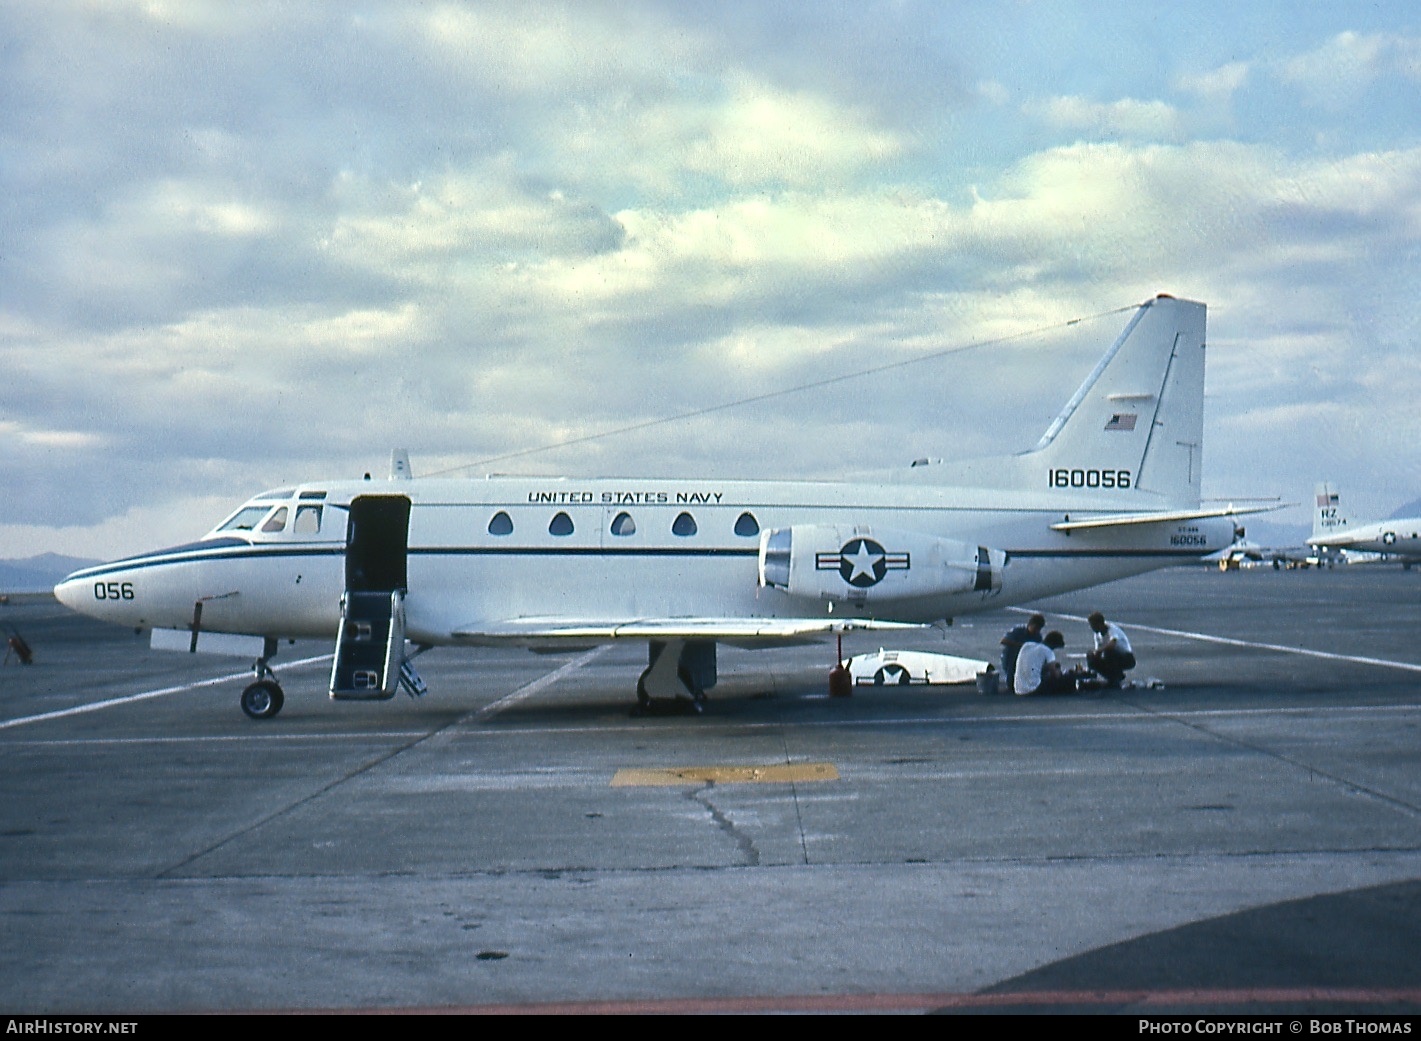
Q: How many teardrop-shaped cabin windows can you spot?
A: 5